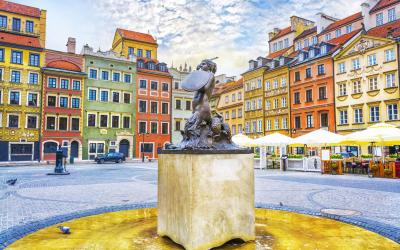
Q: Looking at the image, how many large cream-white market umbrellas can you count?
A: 4